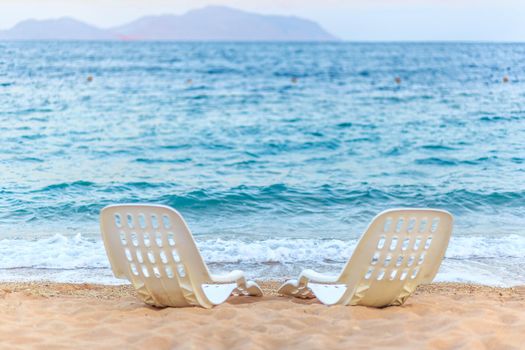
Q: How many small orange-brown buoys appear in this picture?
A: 5